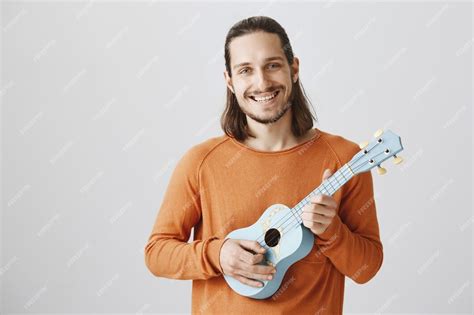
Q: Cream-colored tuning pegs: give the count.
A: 4